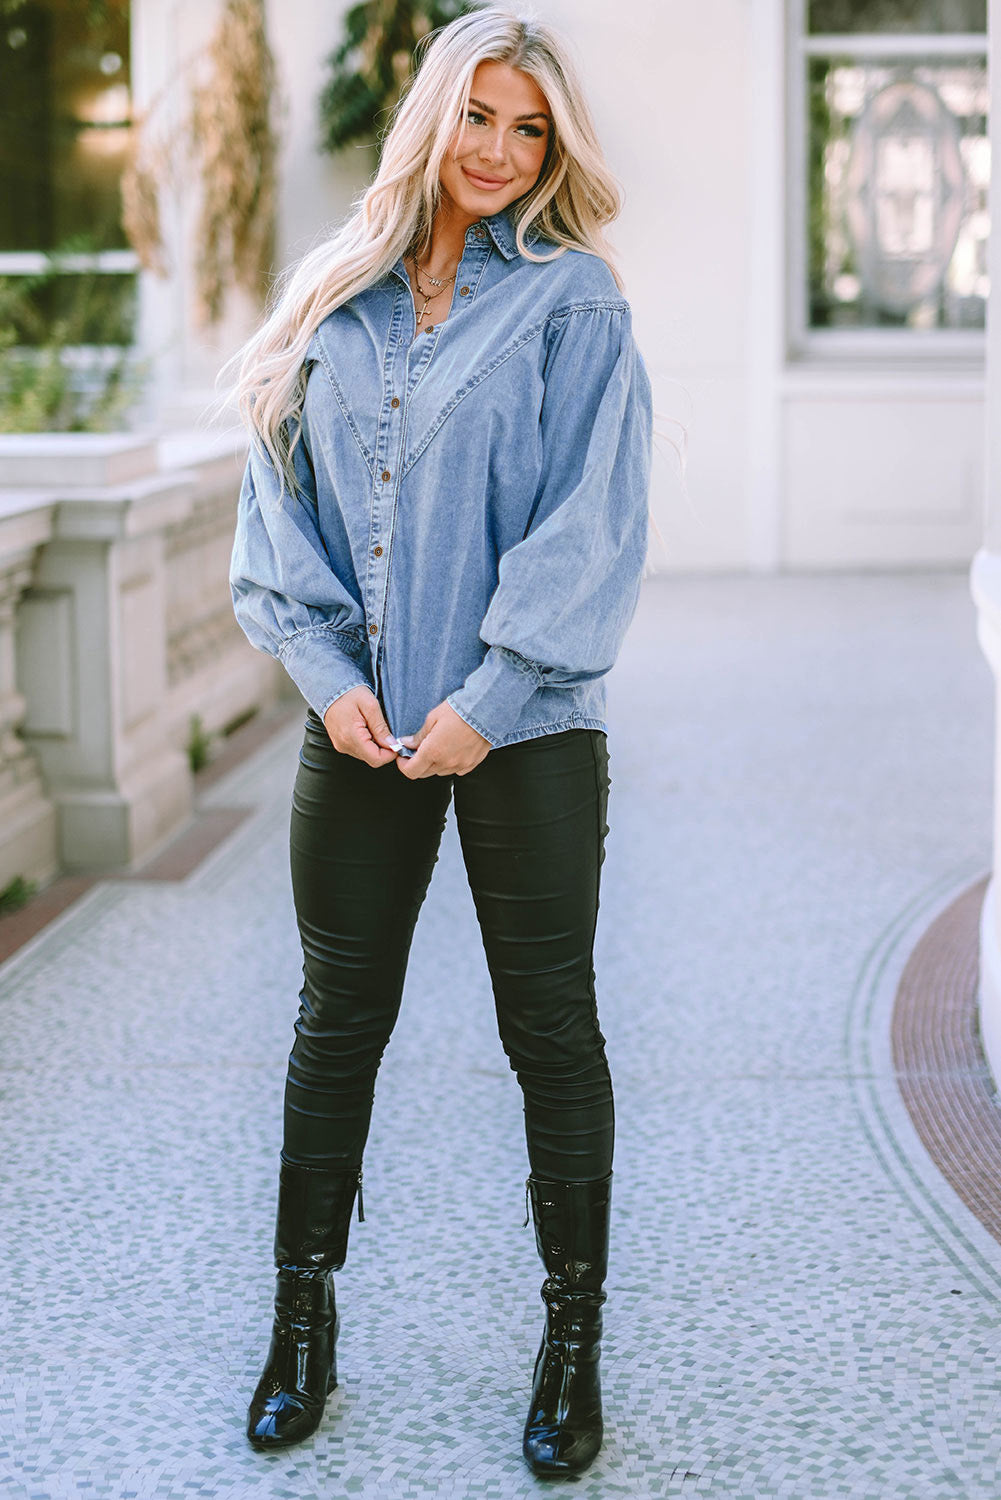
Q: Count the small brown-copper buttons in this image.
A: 7